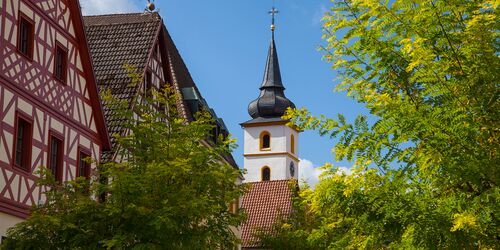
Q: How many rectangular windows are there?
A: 5